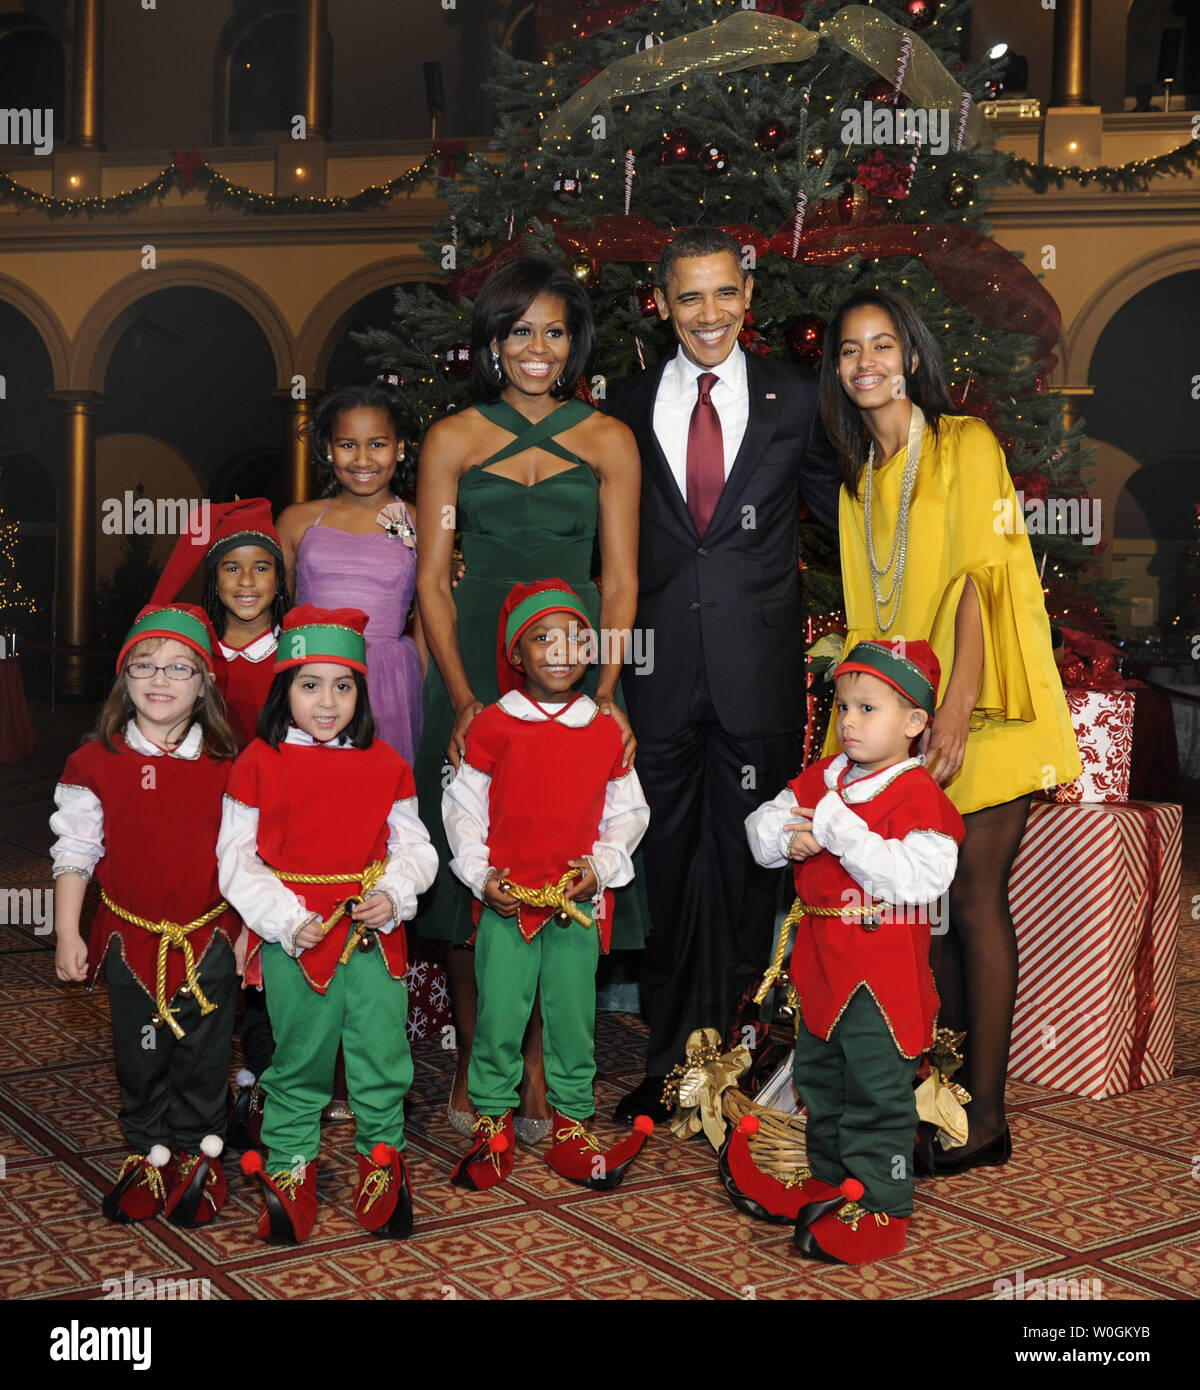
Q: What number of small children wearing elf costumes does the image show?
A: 5